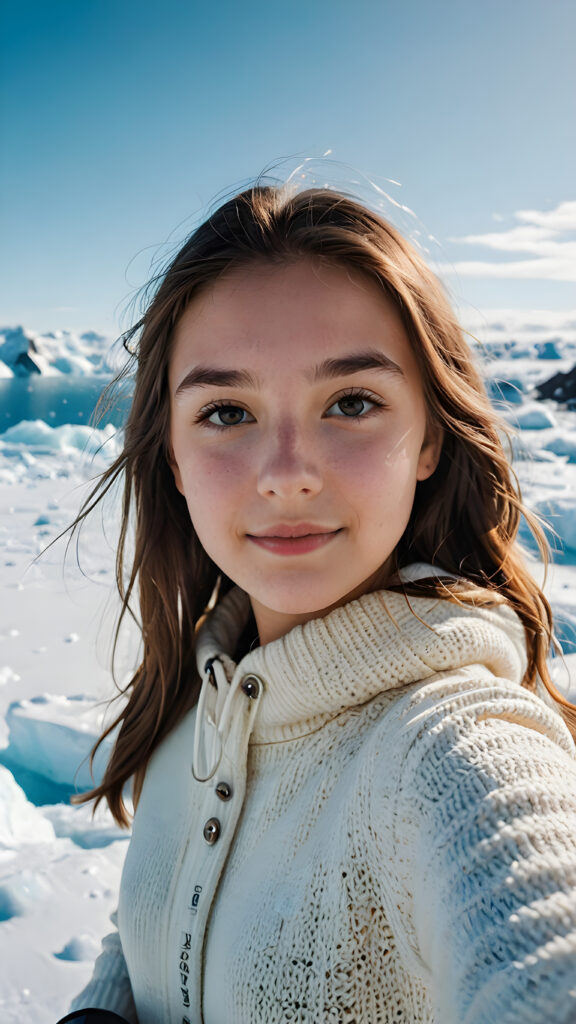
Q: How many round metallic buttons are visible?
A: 3